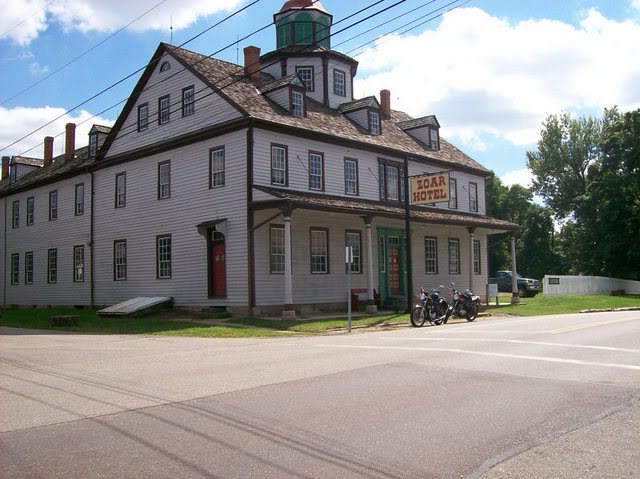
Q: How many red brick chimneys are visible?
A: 5